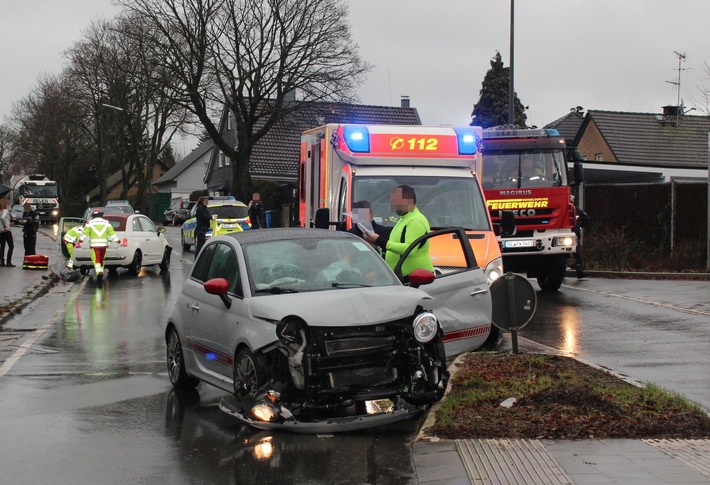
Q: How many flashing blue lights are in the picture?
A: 2